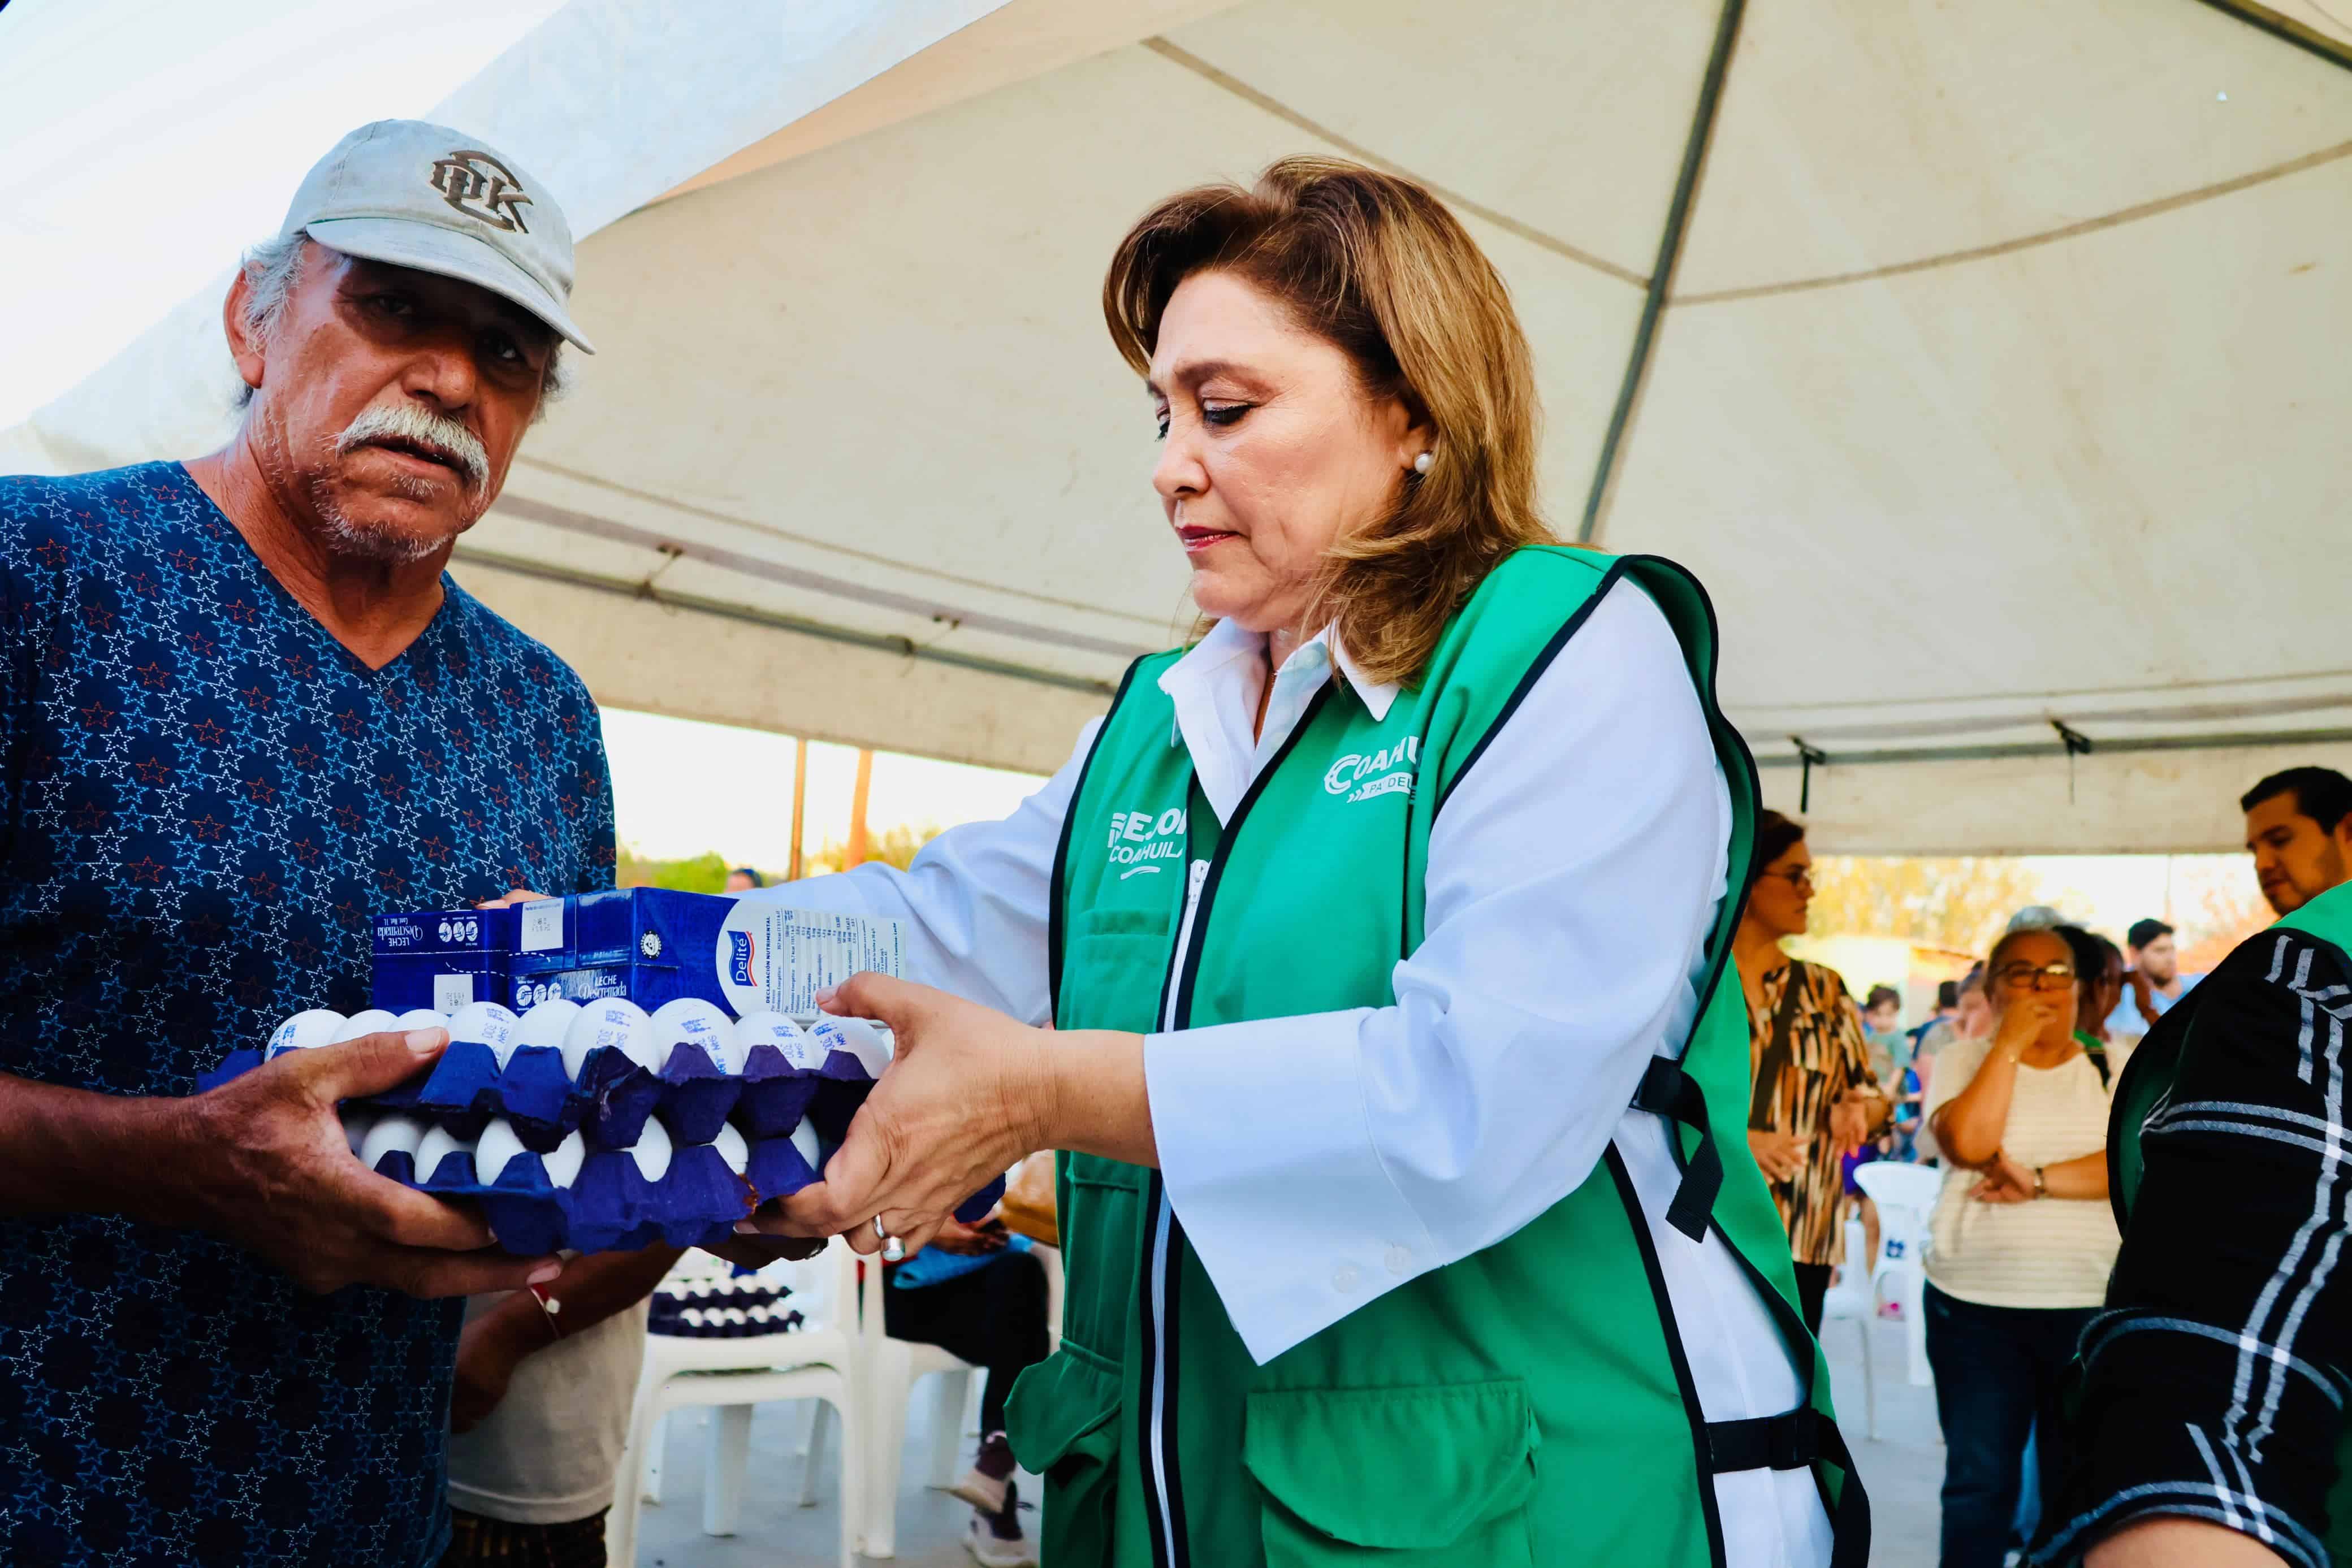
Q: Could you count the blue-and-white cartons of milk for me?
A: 2